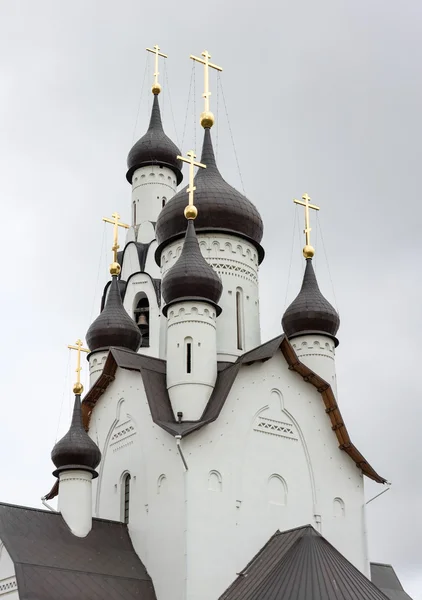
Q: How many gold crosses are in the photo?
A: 6